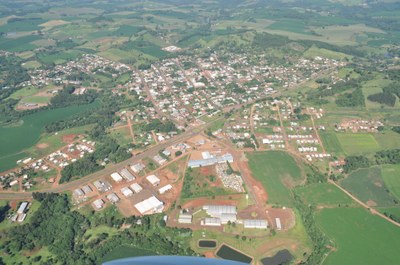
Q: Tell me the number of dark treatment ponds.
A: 3